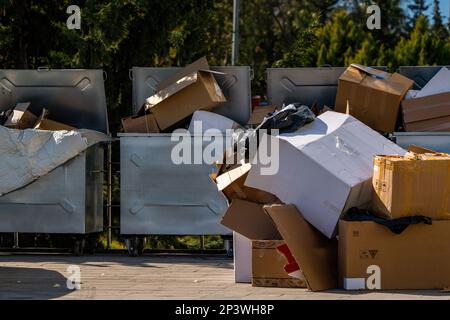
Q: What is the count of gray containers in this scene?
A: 4